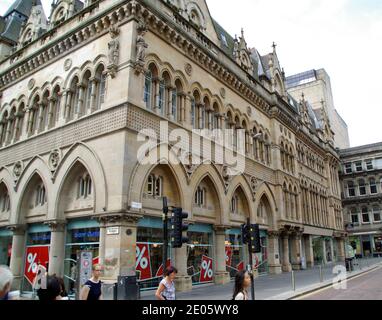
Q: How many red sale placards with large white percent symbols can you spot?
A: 3